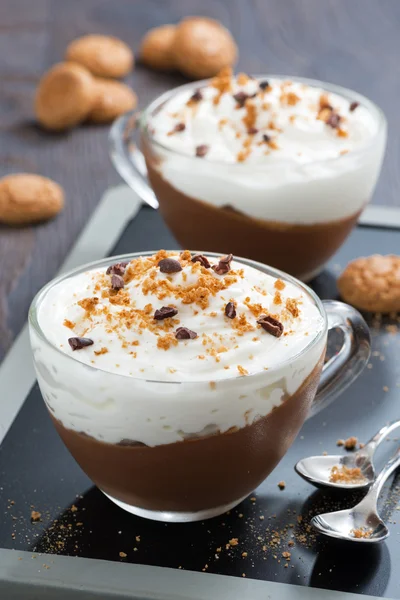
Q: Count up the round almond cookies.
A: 7